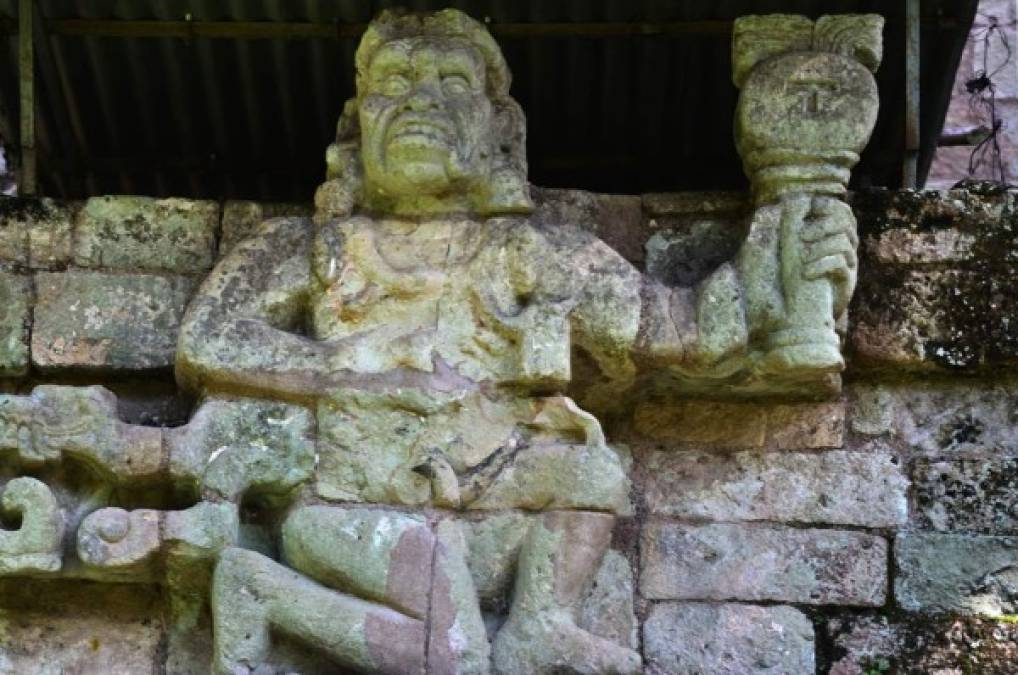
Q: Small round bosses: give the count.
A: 1